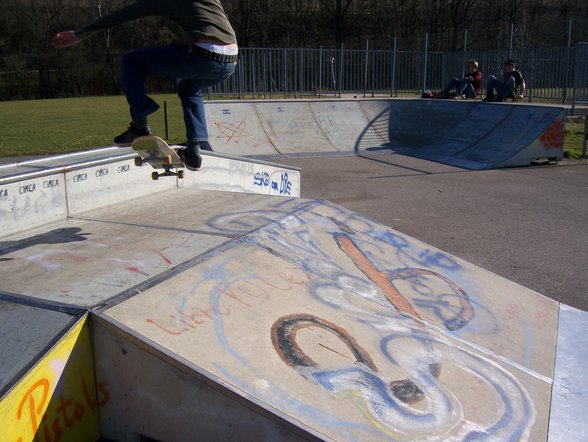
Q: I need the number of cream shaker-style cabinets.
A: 0